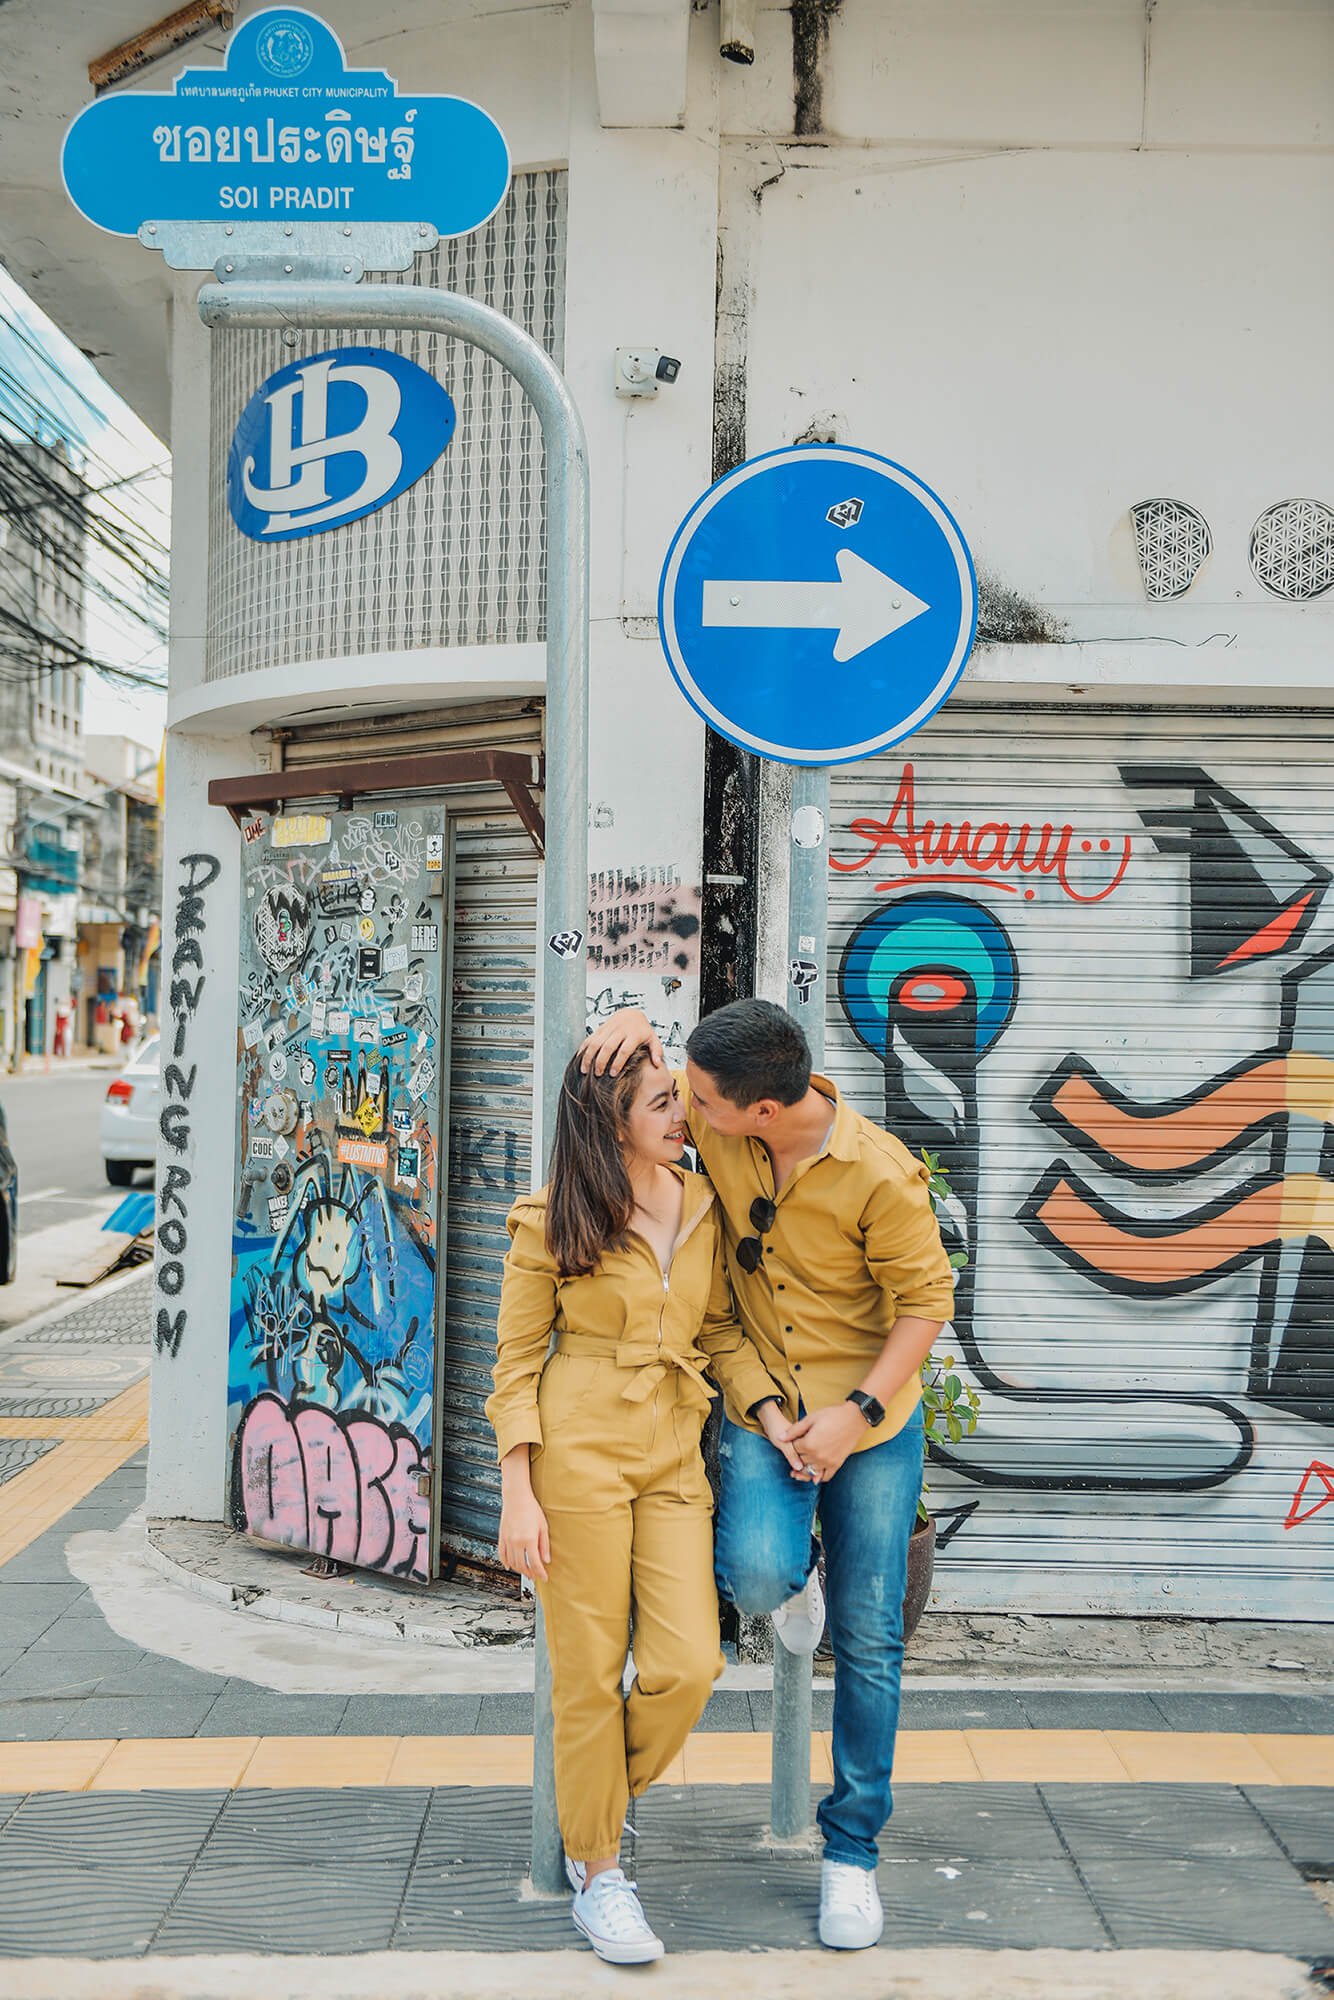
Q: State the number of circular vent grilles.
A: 2